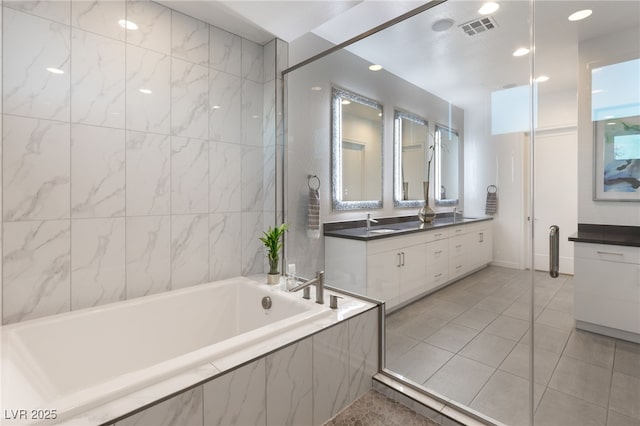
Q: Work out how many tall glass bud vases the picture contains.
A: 1